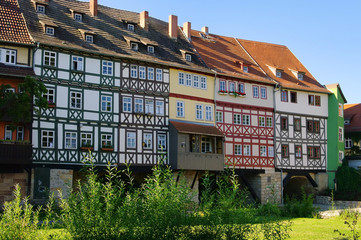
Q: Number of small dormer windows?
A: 11